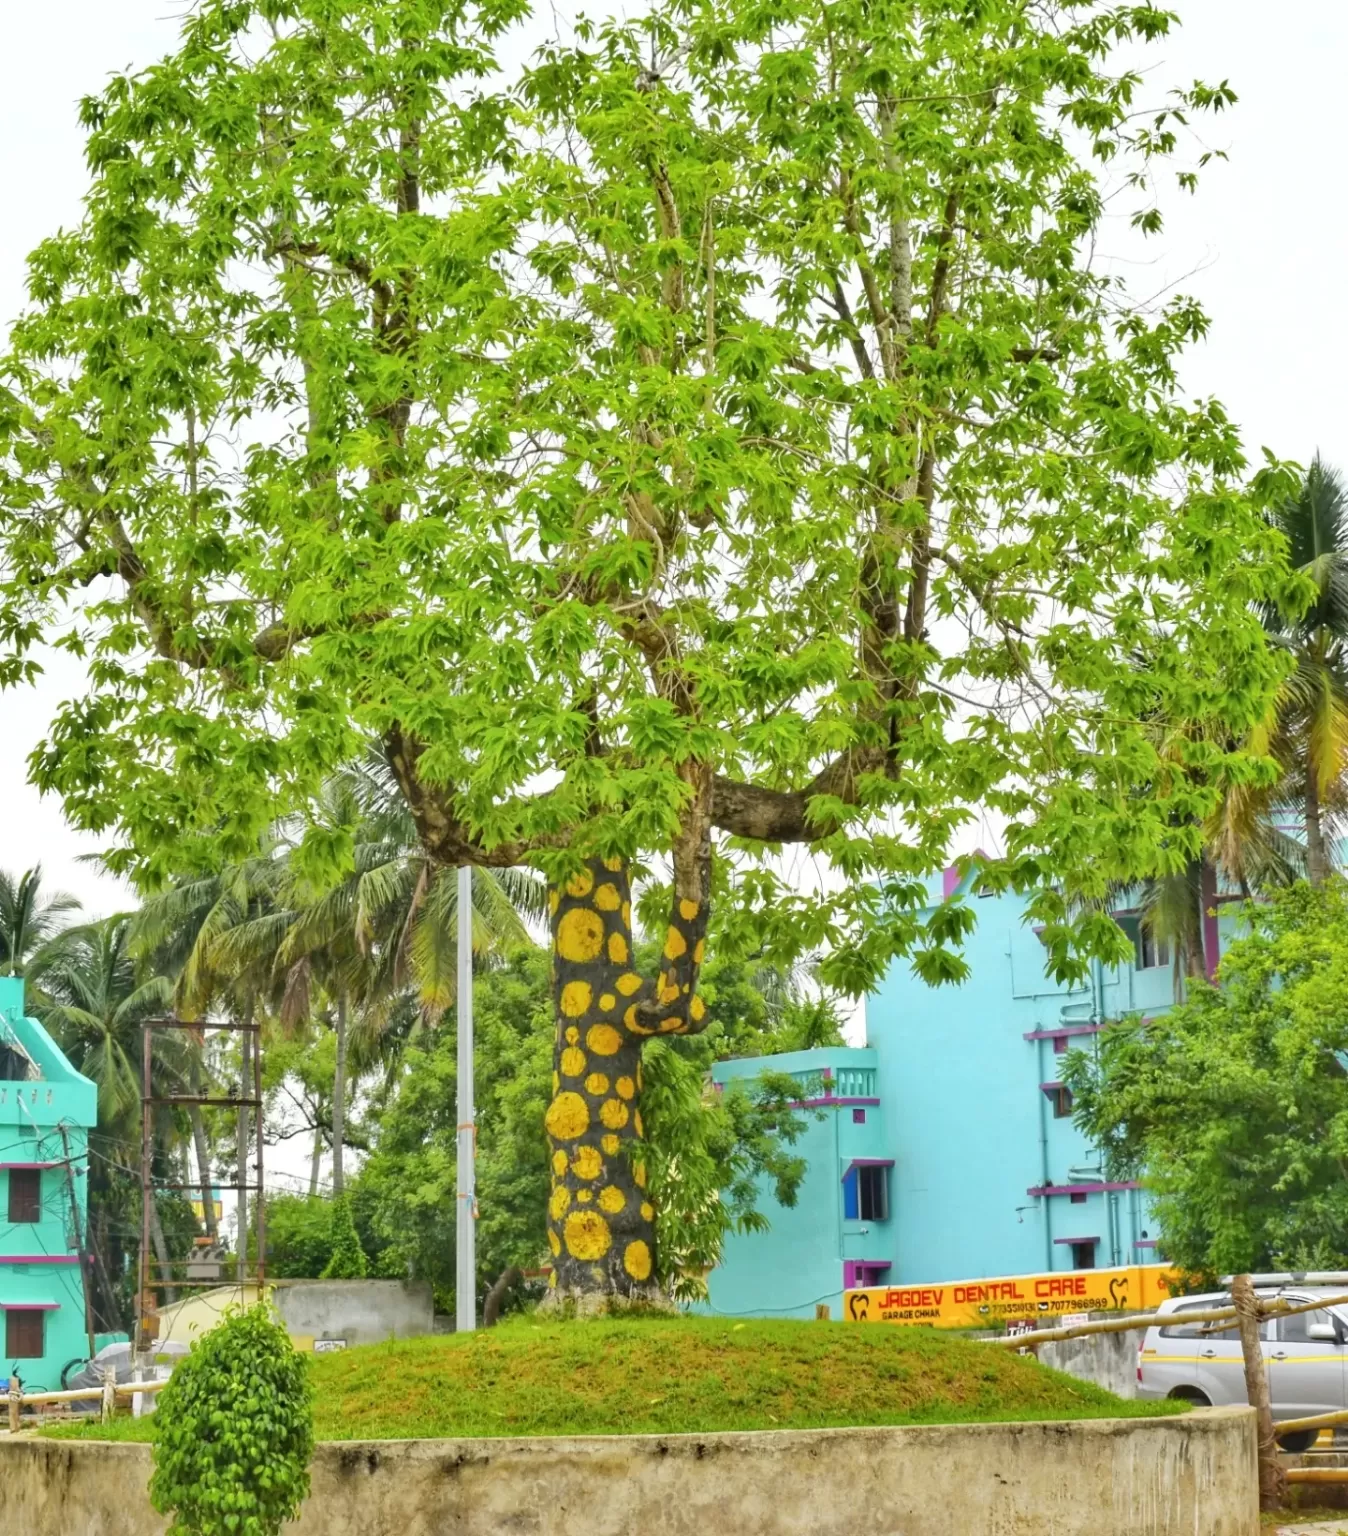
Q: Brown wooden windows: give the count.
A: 2